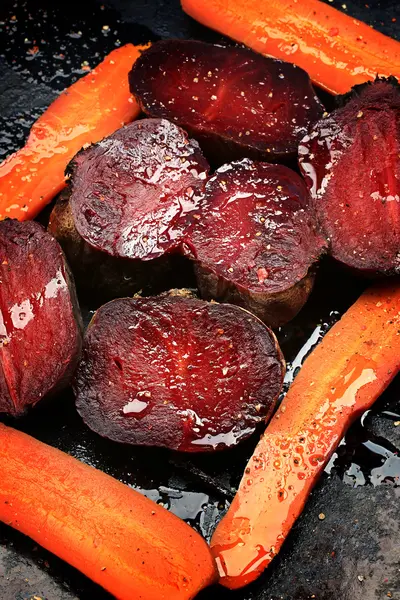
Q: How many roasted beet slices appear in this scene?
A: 6